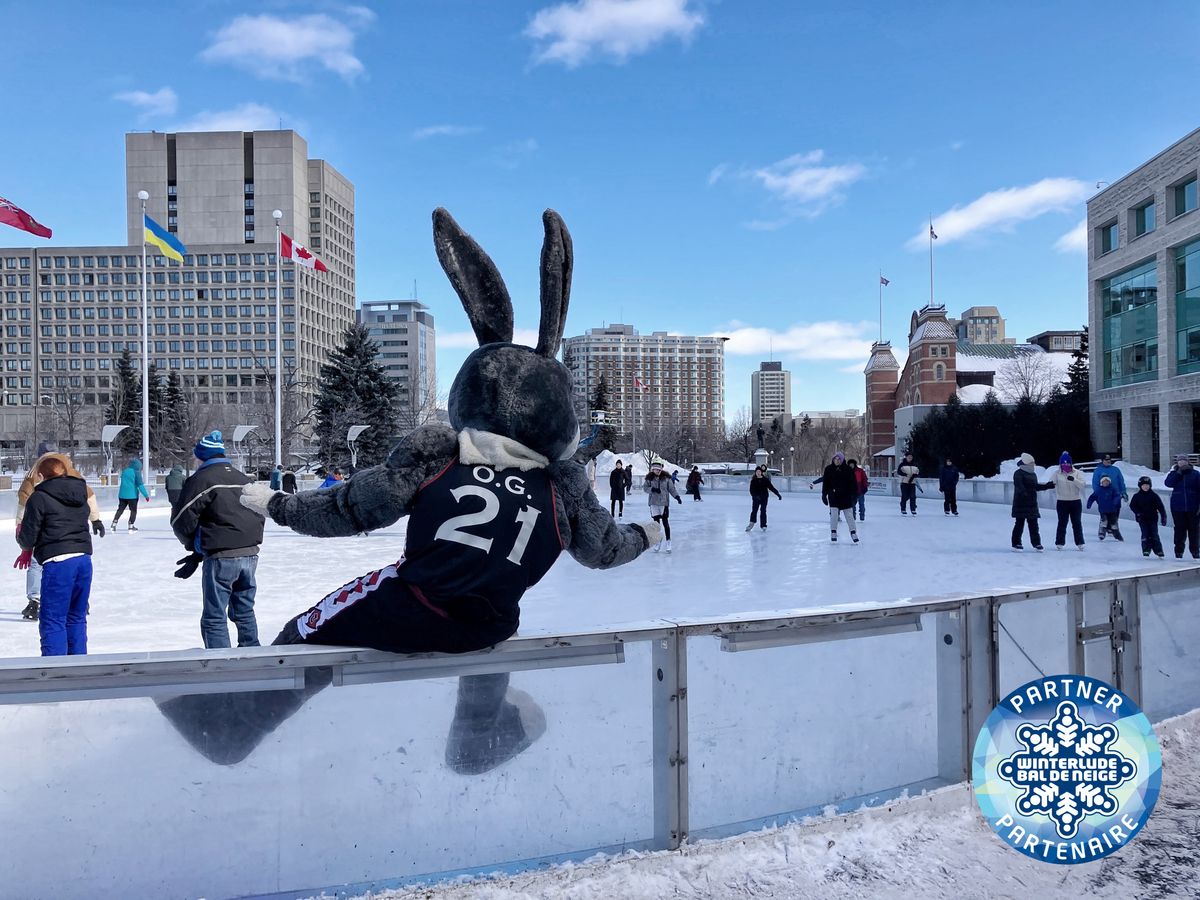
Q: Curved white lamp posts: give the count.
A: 3